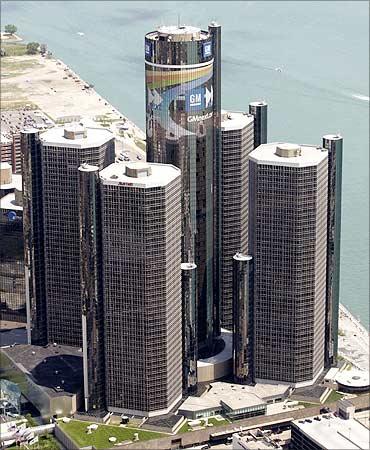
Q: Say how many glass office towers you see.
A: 5